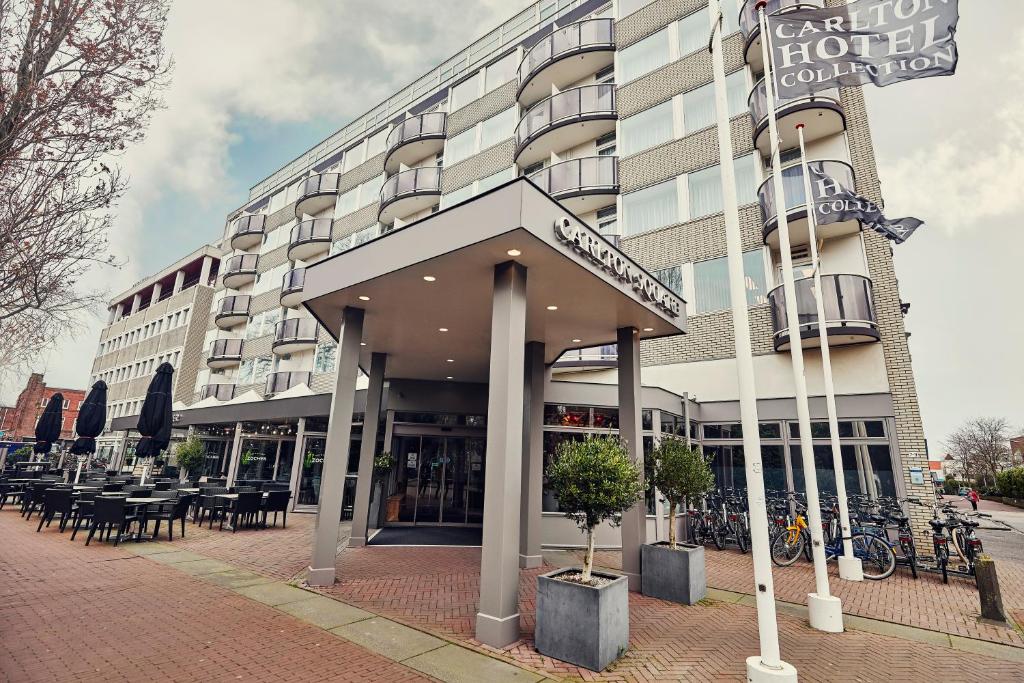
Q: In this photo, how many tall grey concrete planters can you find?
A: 2